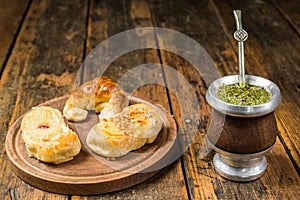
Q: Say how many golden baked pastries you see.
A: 3